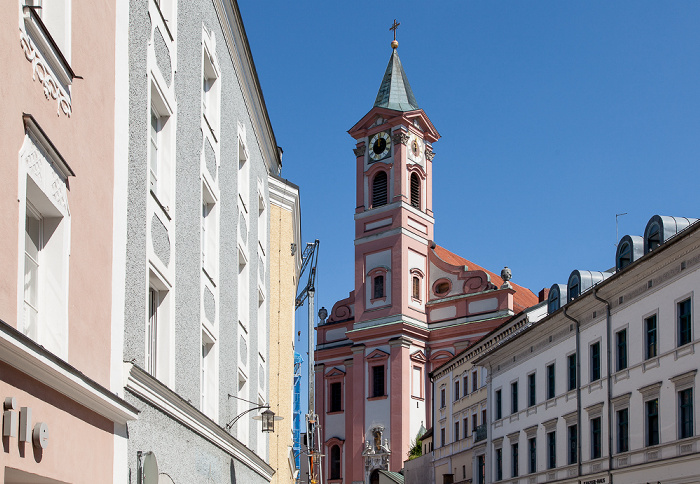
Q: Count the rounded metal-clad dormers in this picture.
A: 4